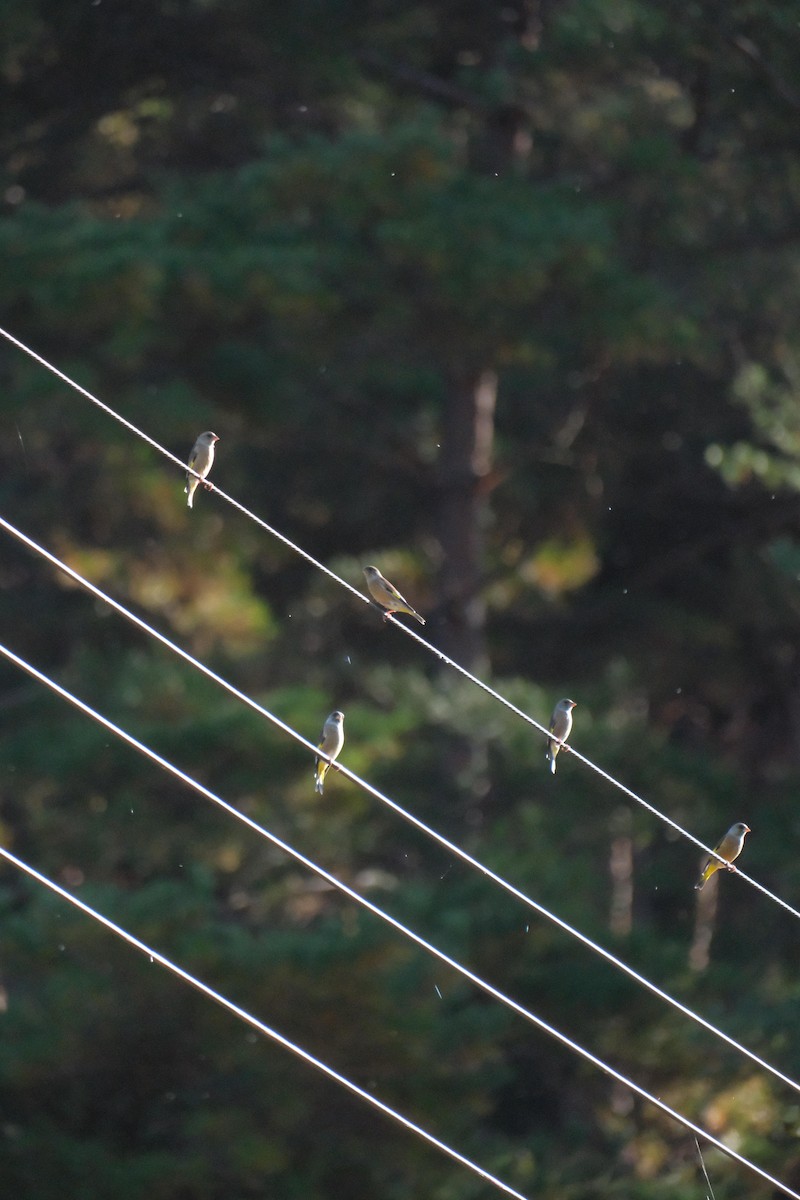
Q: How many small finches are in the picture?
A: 5